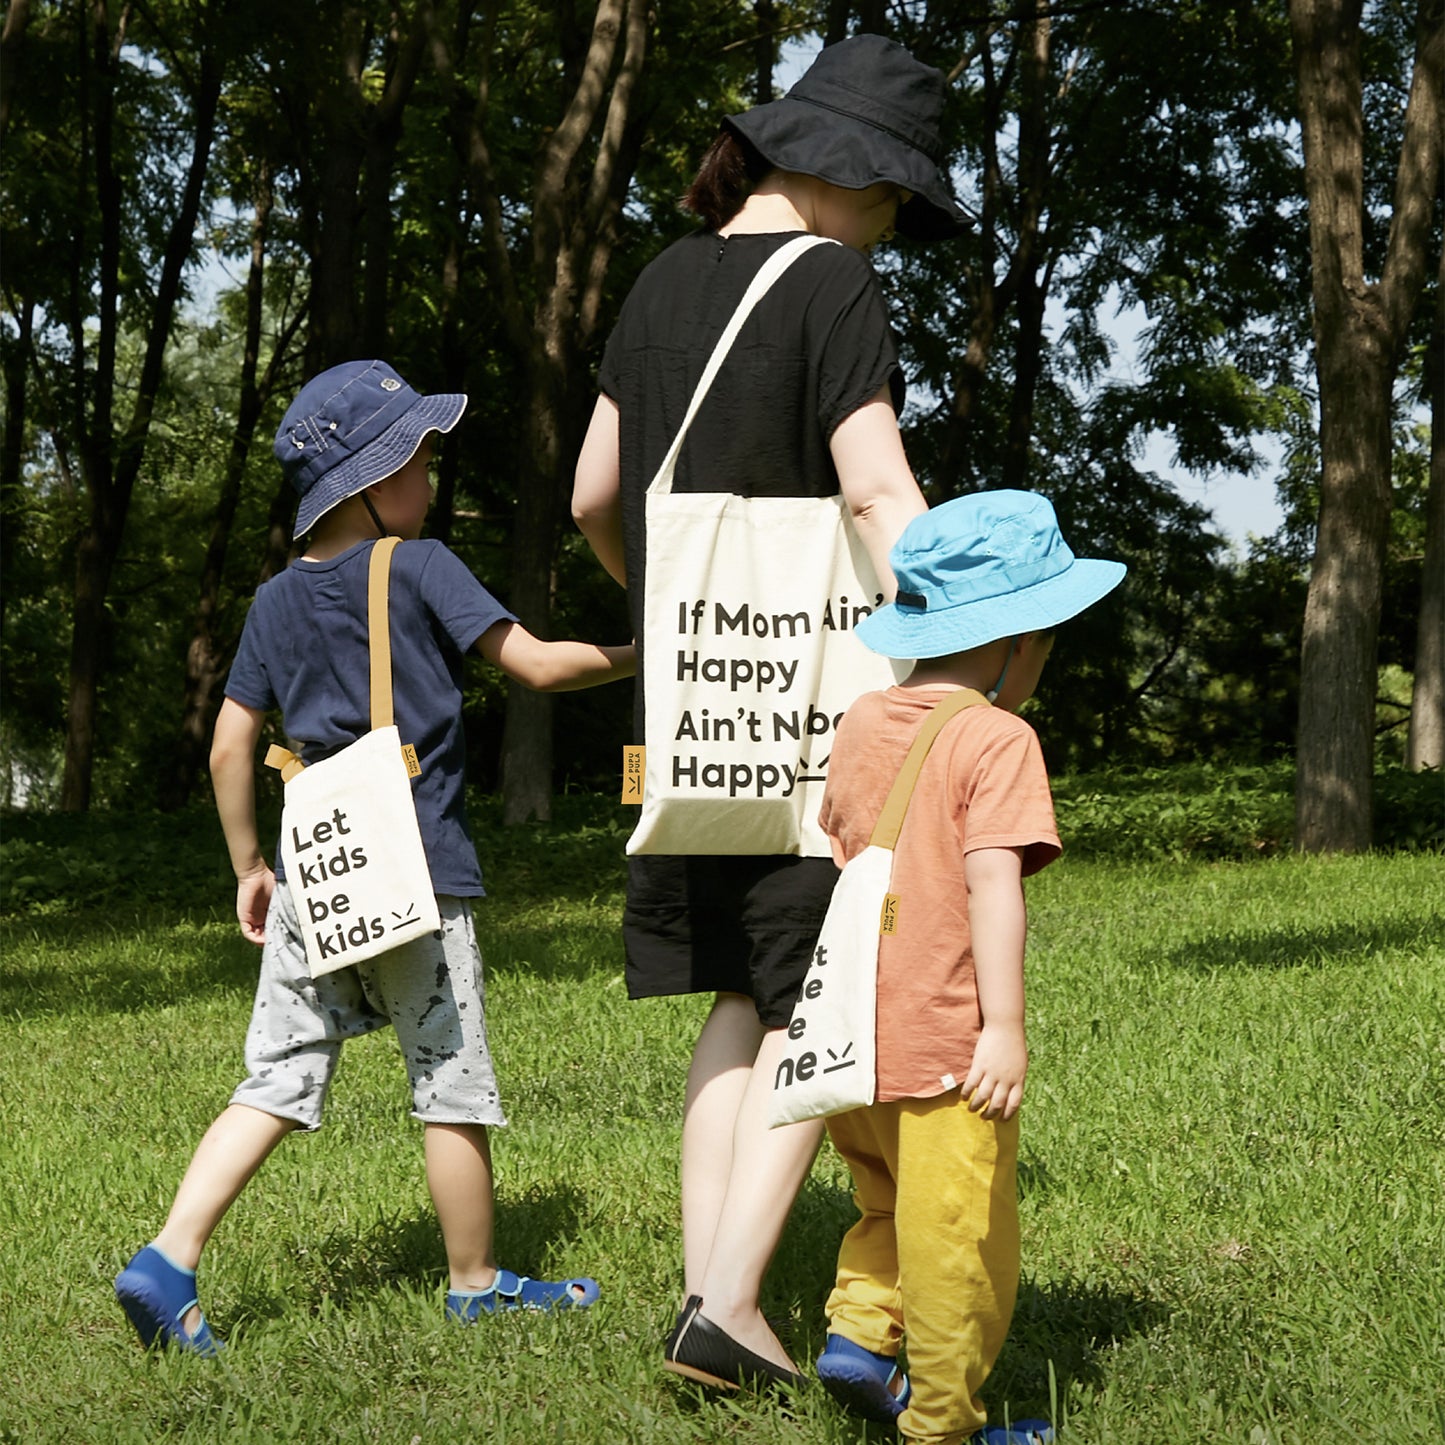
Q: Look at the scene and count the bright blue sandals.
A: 4